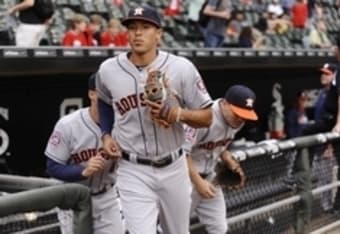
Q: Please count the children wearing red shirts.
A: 3